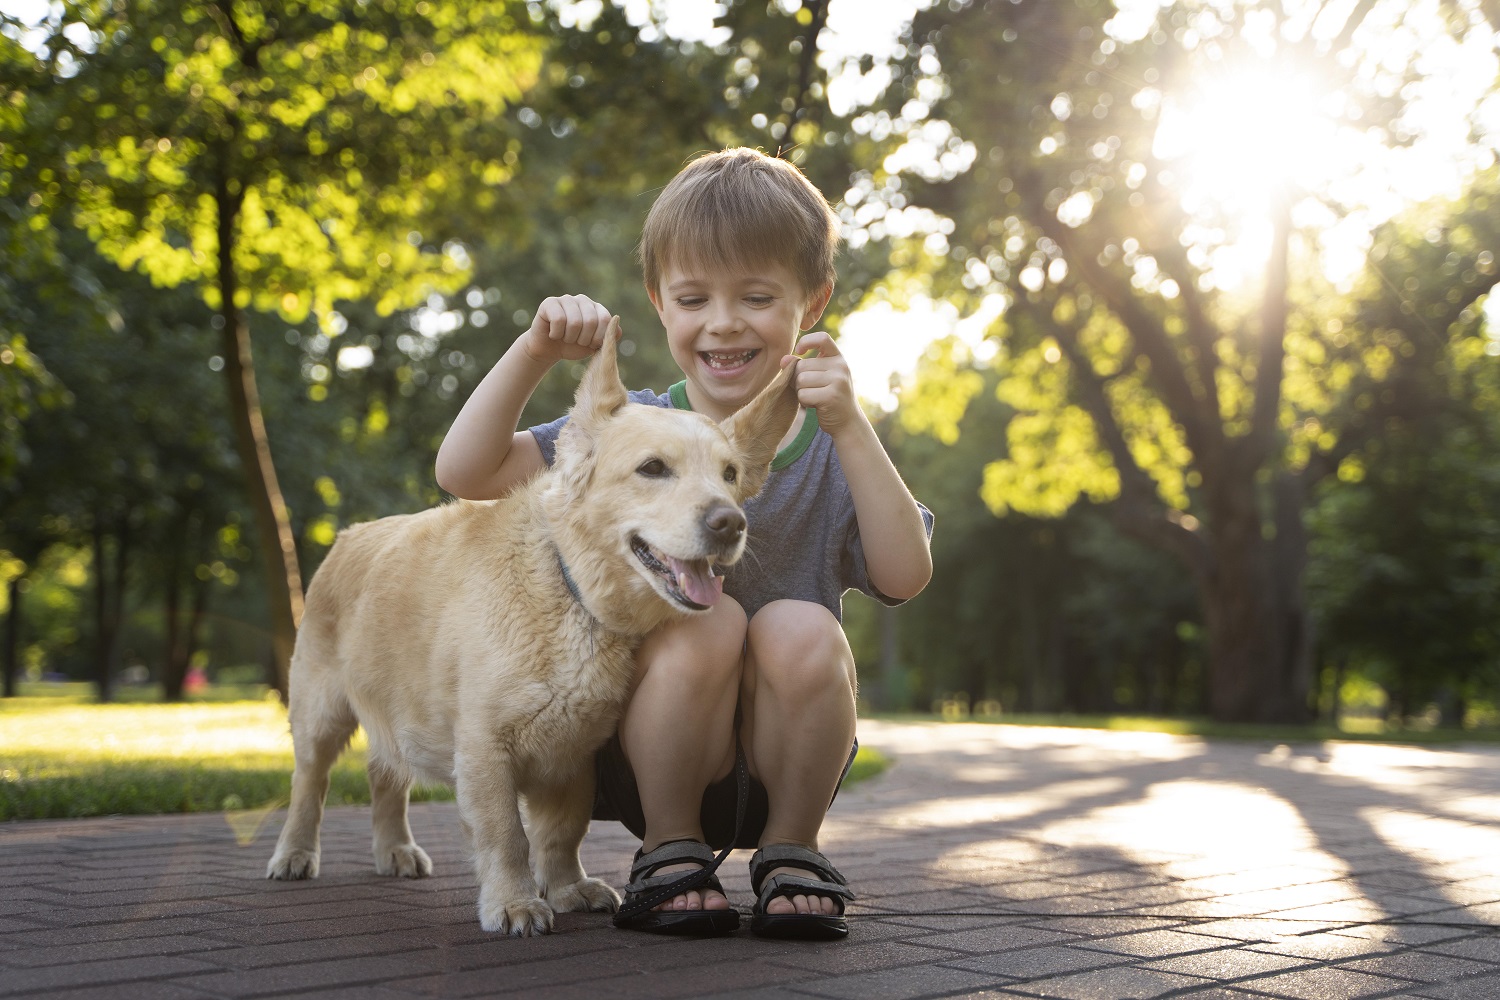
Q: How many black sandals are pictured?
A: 2